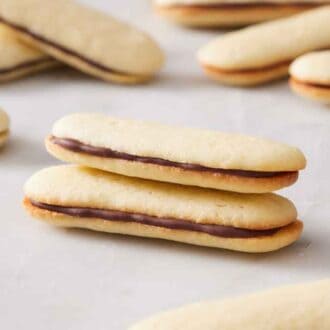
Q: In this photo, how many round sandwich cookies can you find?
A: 0